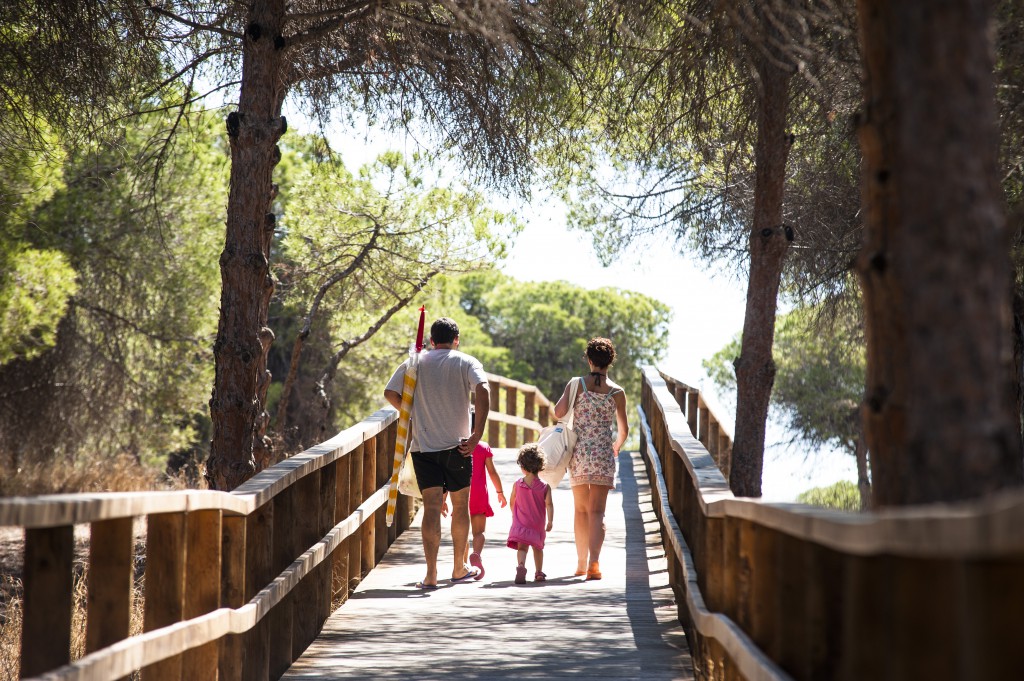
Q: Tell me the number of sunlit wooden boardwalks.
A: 1